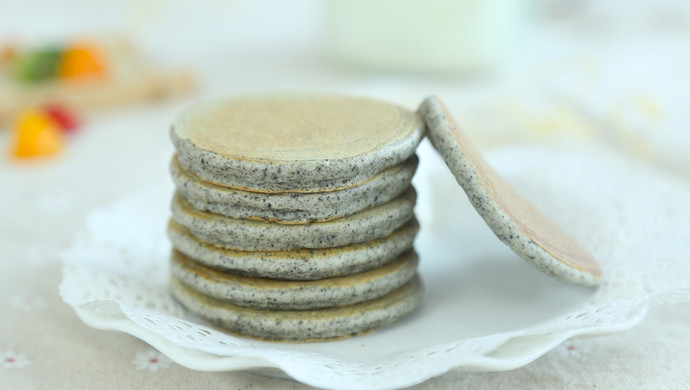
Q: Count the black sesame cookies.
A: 7